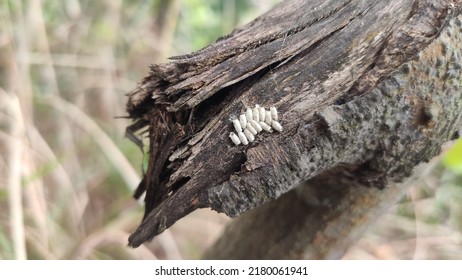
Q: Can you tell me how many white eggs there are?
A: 14